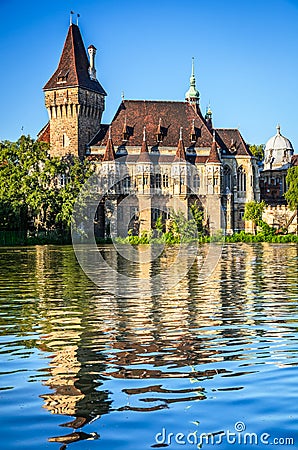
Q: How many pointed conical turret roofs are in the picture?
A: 4